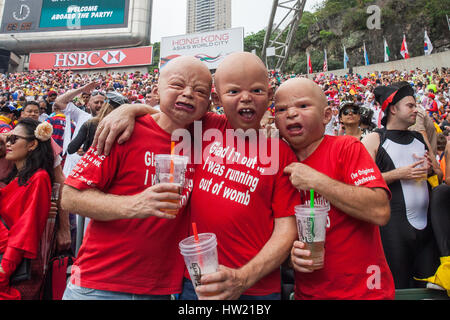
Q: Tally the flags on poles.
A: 7